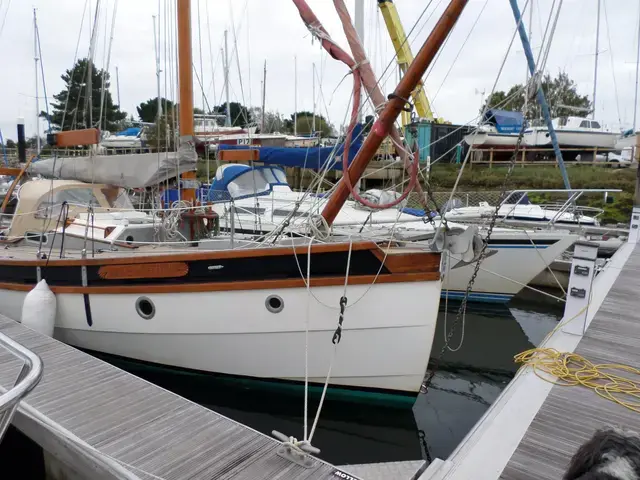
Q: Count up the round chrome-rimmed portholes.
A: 2